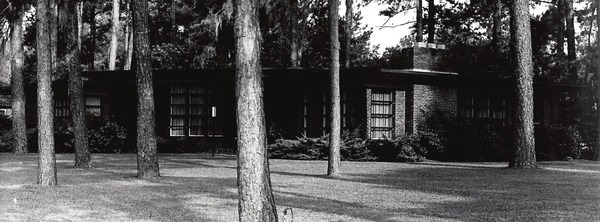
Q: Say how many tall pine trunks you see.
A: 7